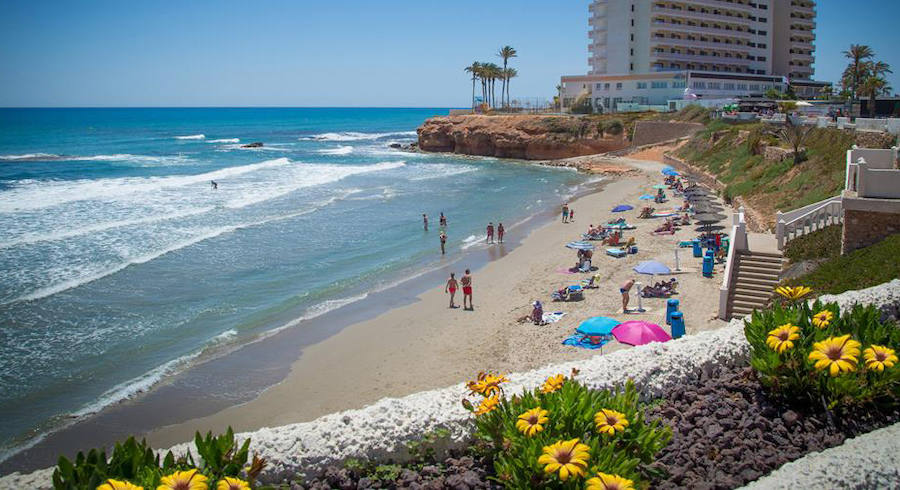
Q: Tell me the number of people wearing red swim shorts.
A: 2